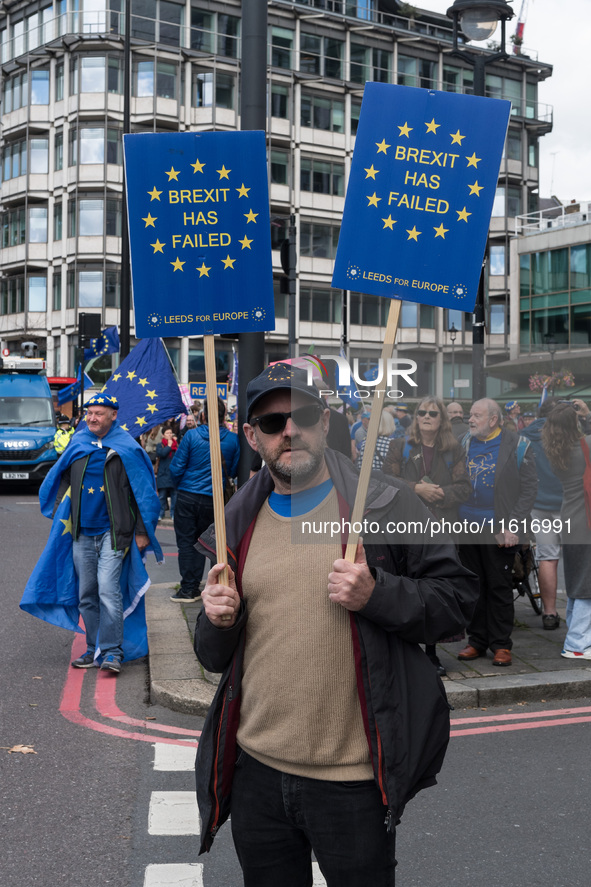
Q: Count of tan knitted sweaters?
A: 1